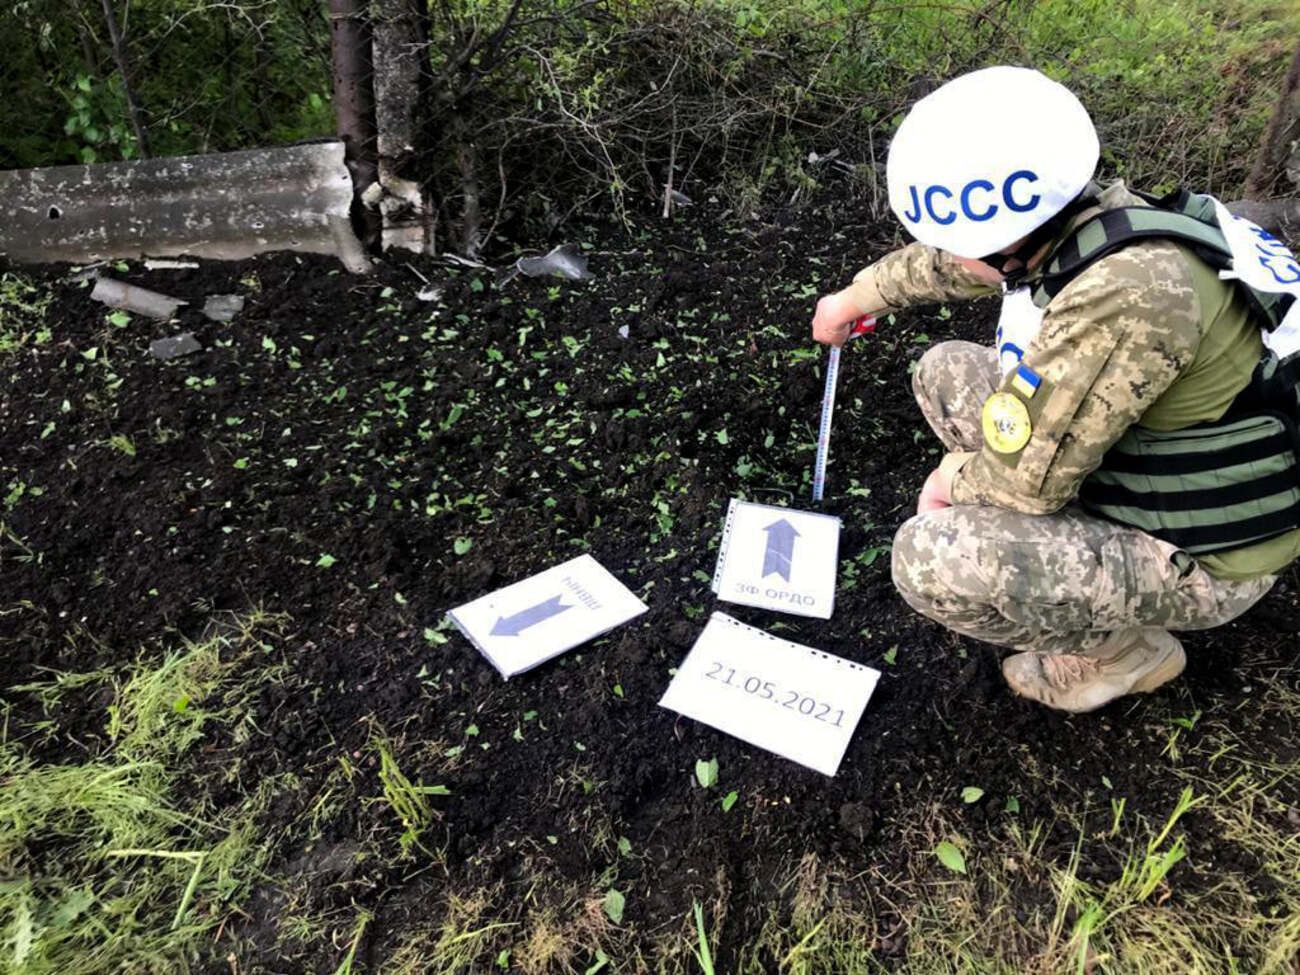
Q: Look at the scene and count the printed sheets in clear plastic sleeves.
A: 3